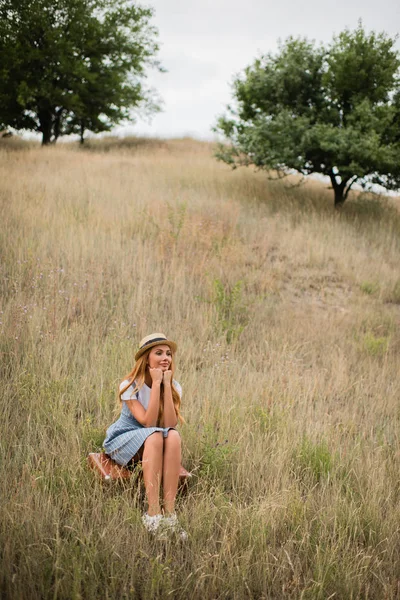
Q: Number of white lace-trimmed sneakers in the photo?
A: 2